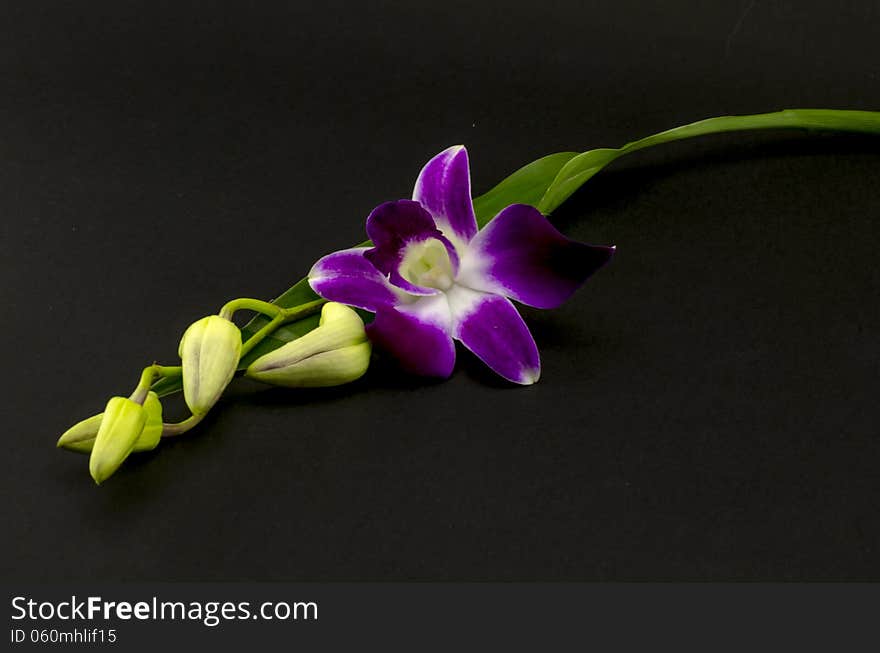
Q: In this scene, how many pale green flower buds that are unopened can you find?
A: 4